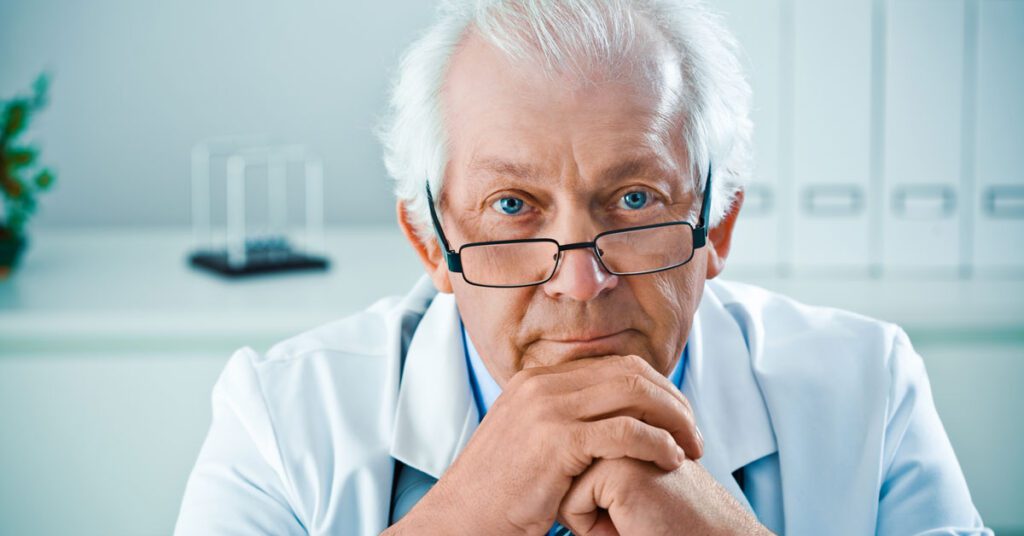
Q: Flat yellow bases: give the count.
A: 0